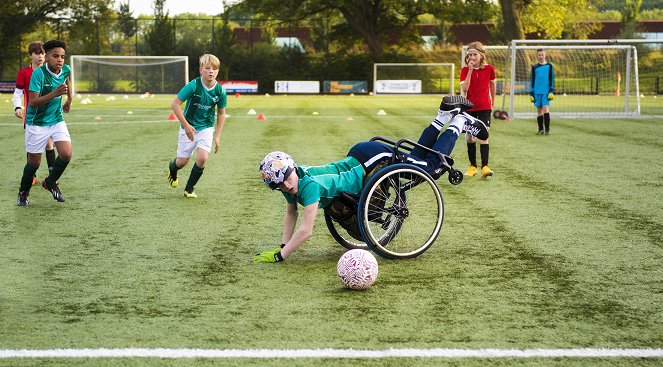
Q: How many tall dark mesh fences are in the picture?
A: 1